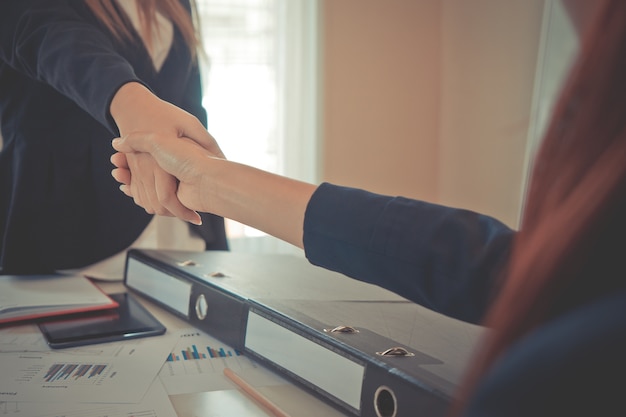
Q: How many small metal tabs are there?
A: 4